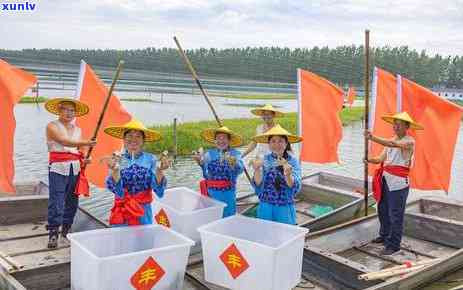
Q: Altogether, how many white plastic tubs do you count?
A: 3